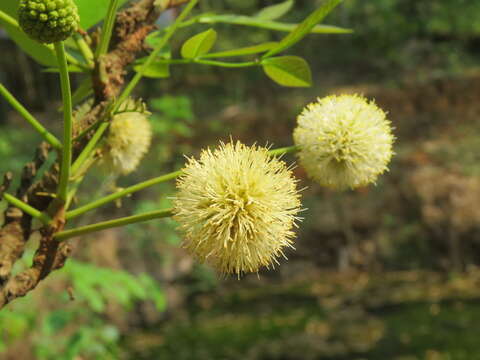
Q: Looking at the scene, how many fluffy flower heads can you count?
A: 3